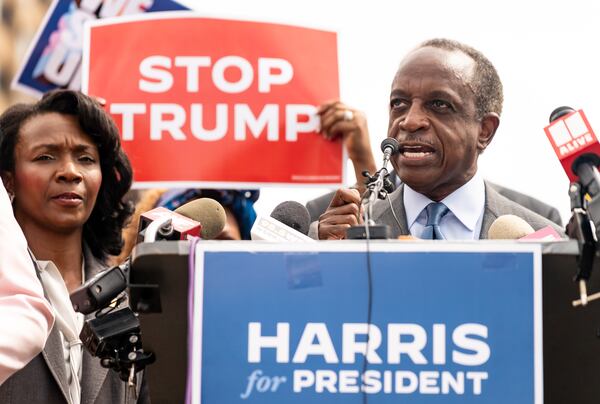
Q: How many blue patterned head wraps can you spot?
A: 1